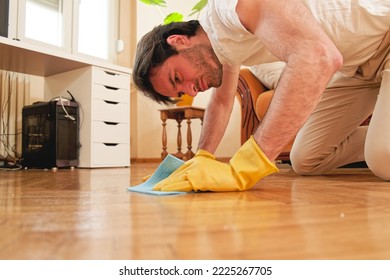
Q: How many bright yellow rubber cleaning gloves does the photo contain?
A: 2